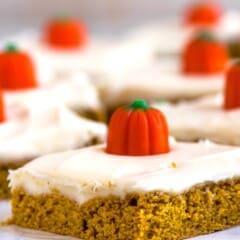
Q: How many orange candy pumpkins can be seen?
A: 7